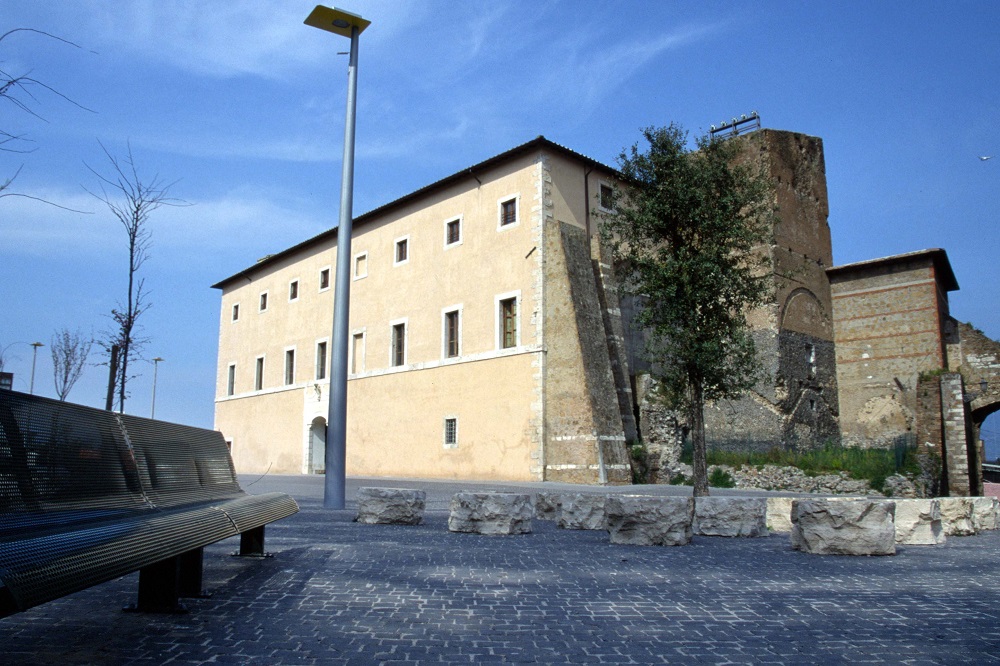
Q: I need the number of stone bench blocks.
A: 11